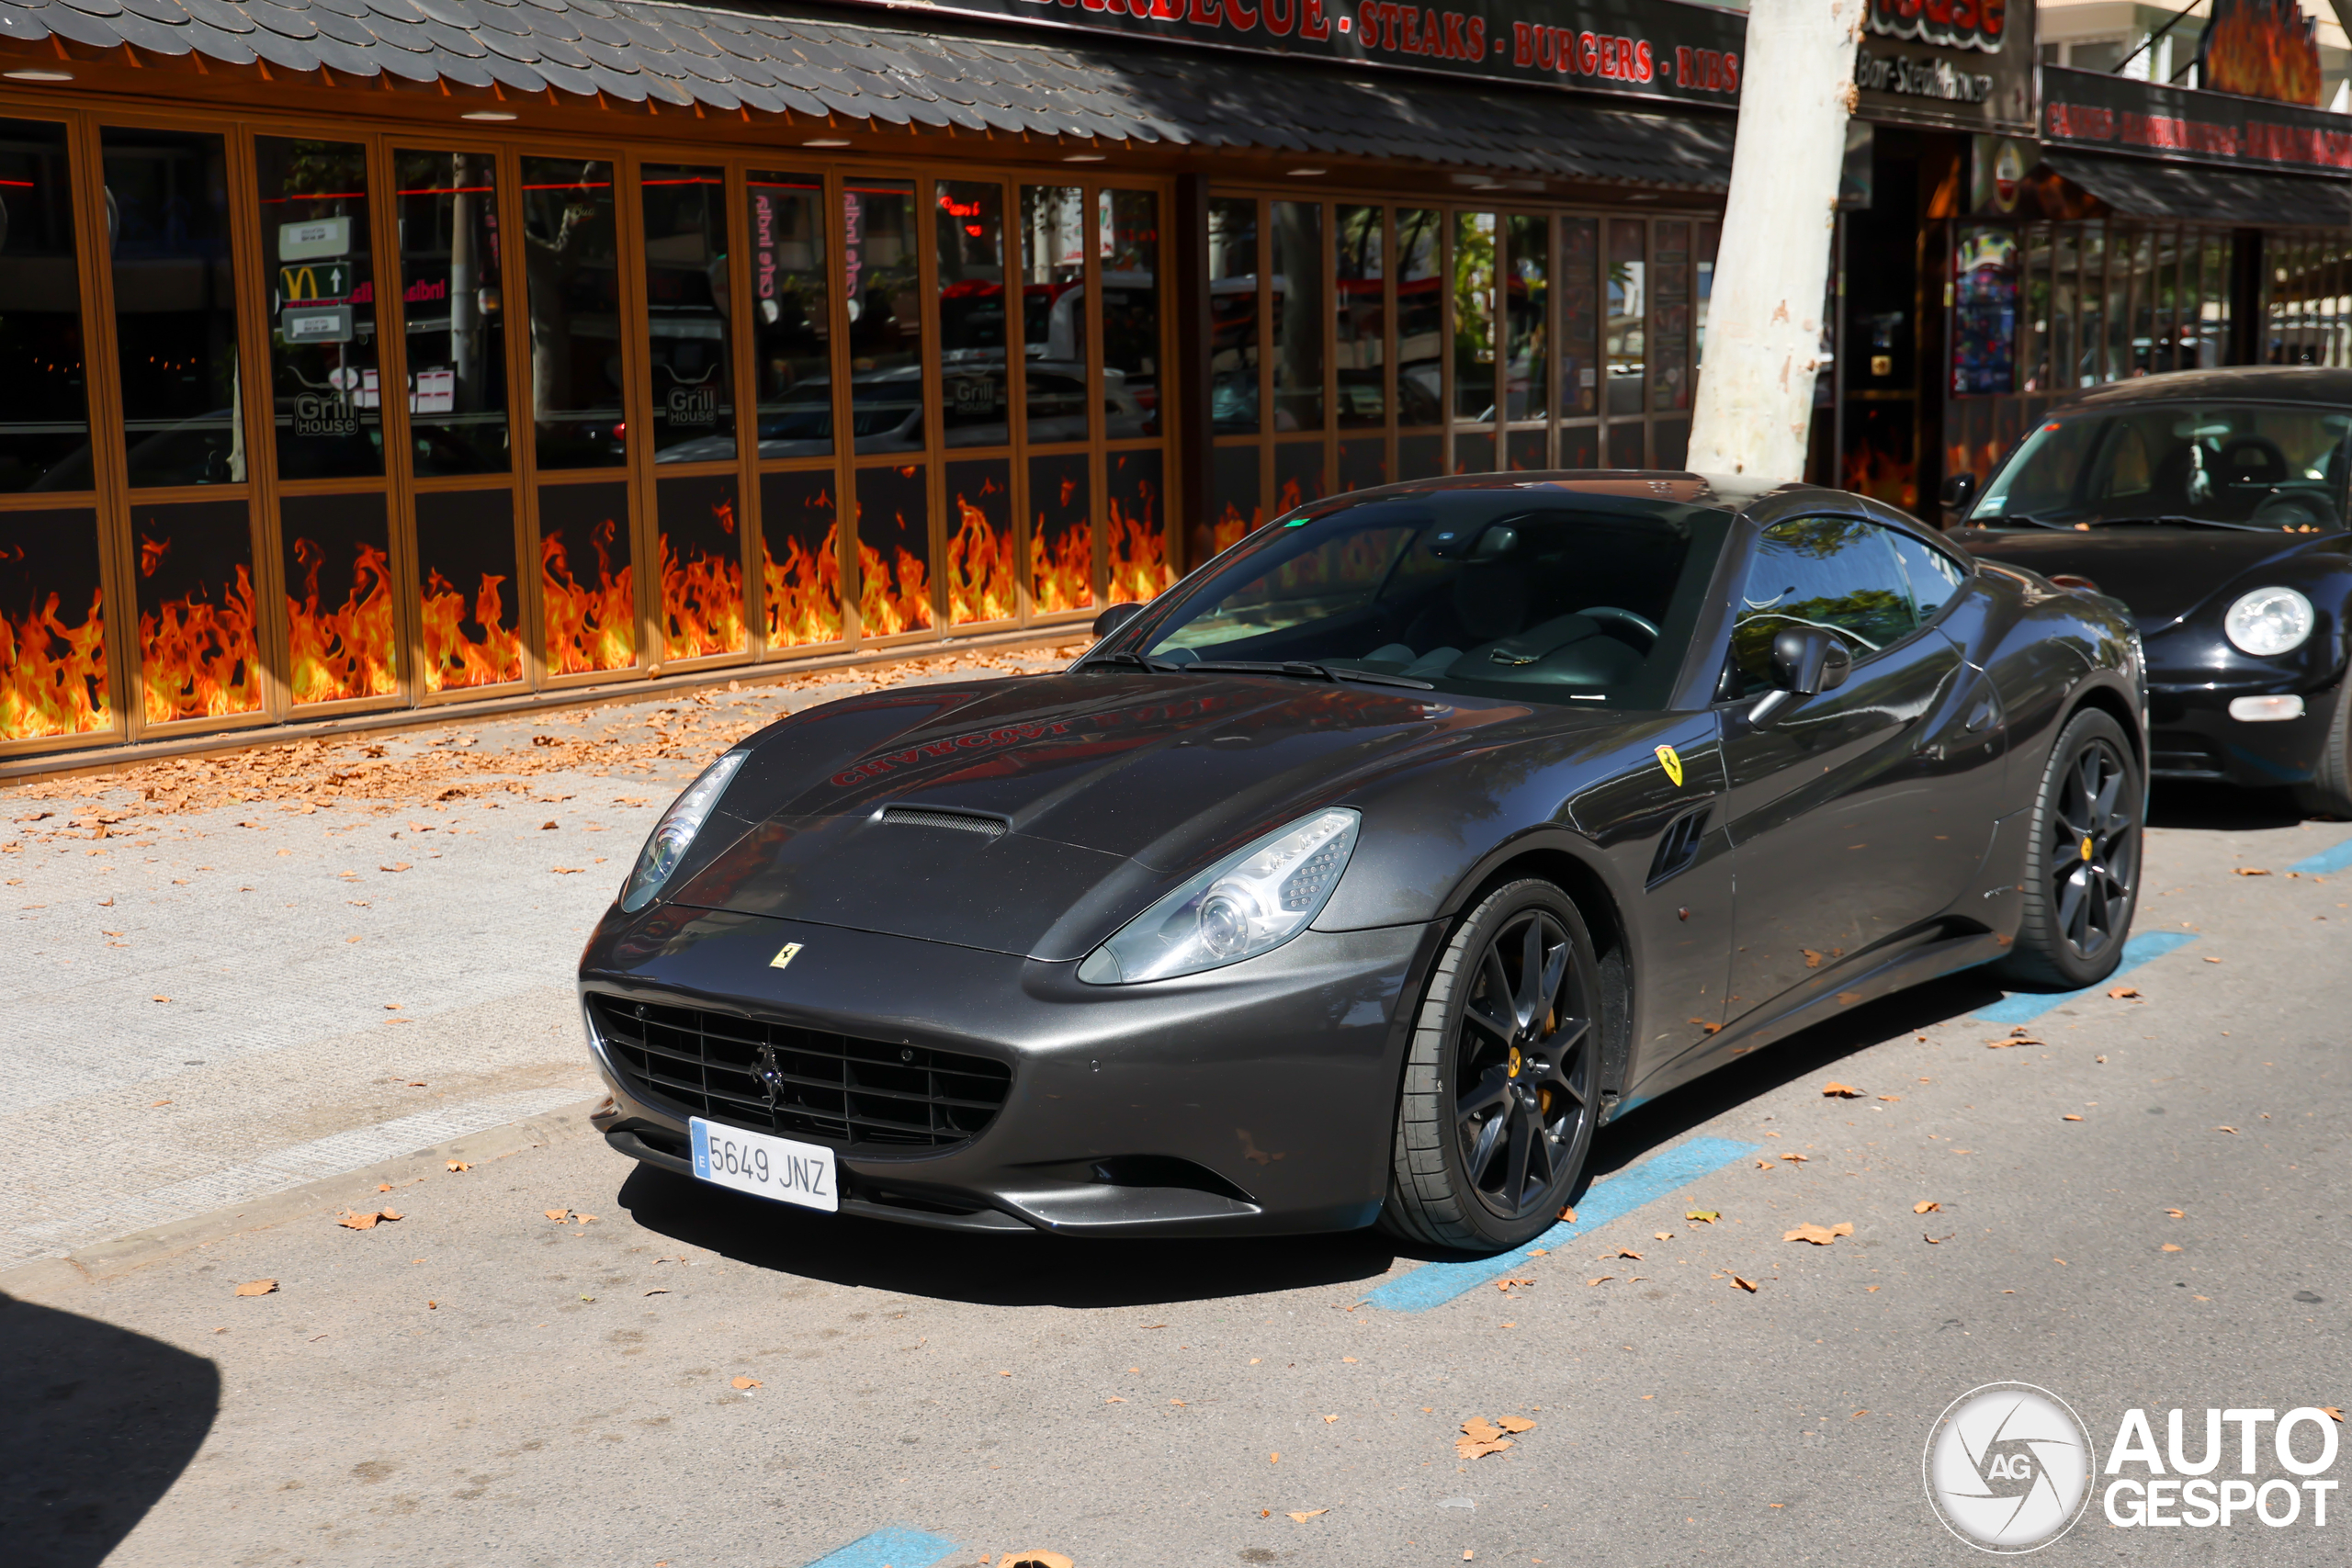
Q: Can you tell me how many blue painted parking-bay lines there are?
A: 4